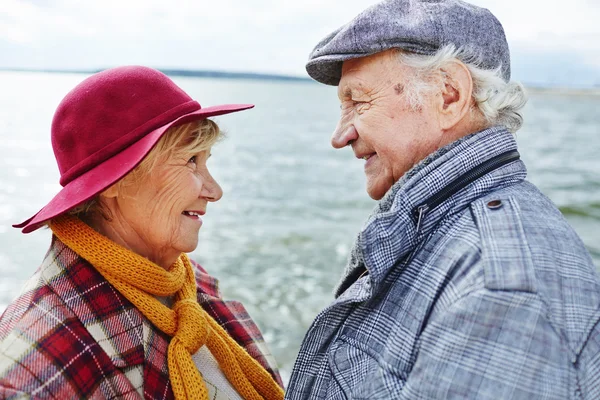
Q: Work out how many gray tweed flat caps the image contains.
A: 1